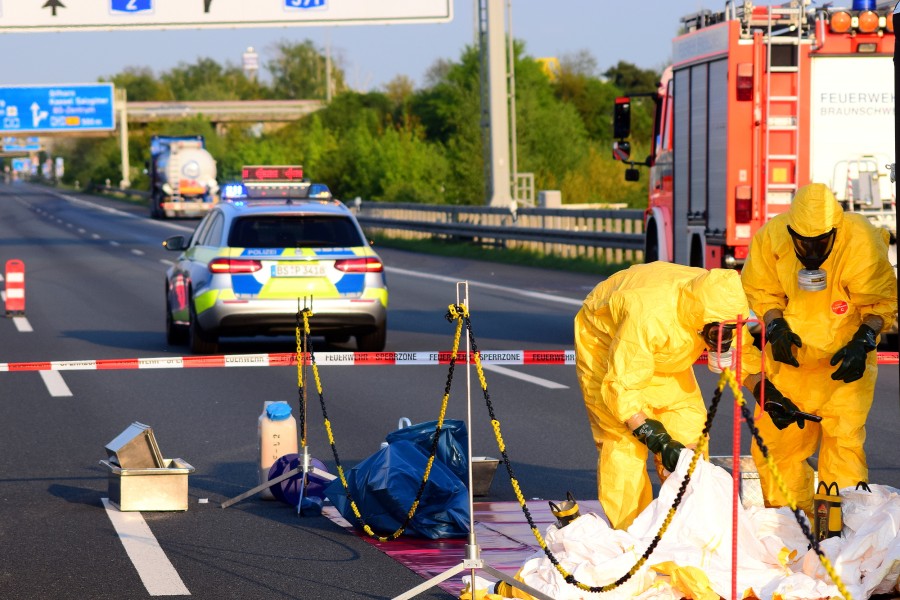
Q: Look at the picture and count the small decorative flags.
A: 0